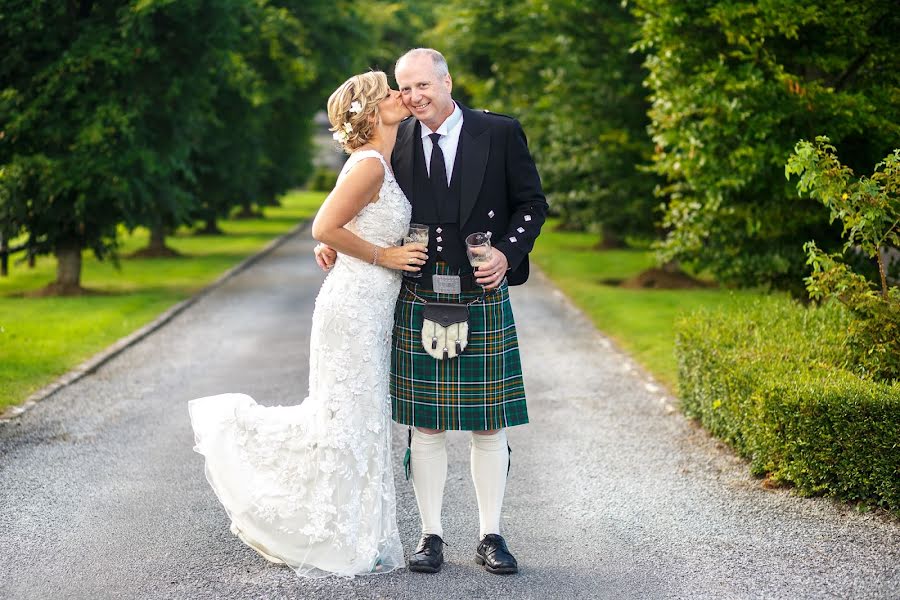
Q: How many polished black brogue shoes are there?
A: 2